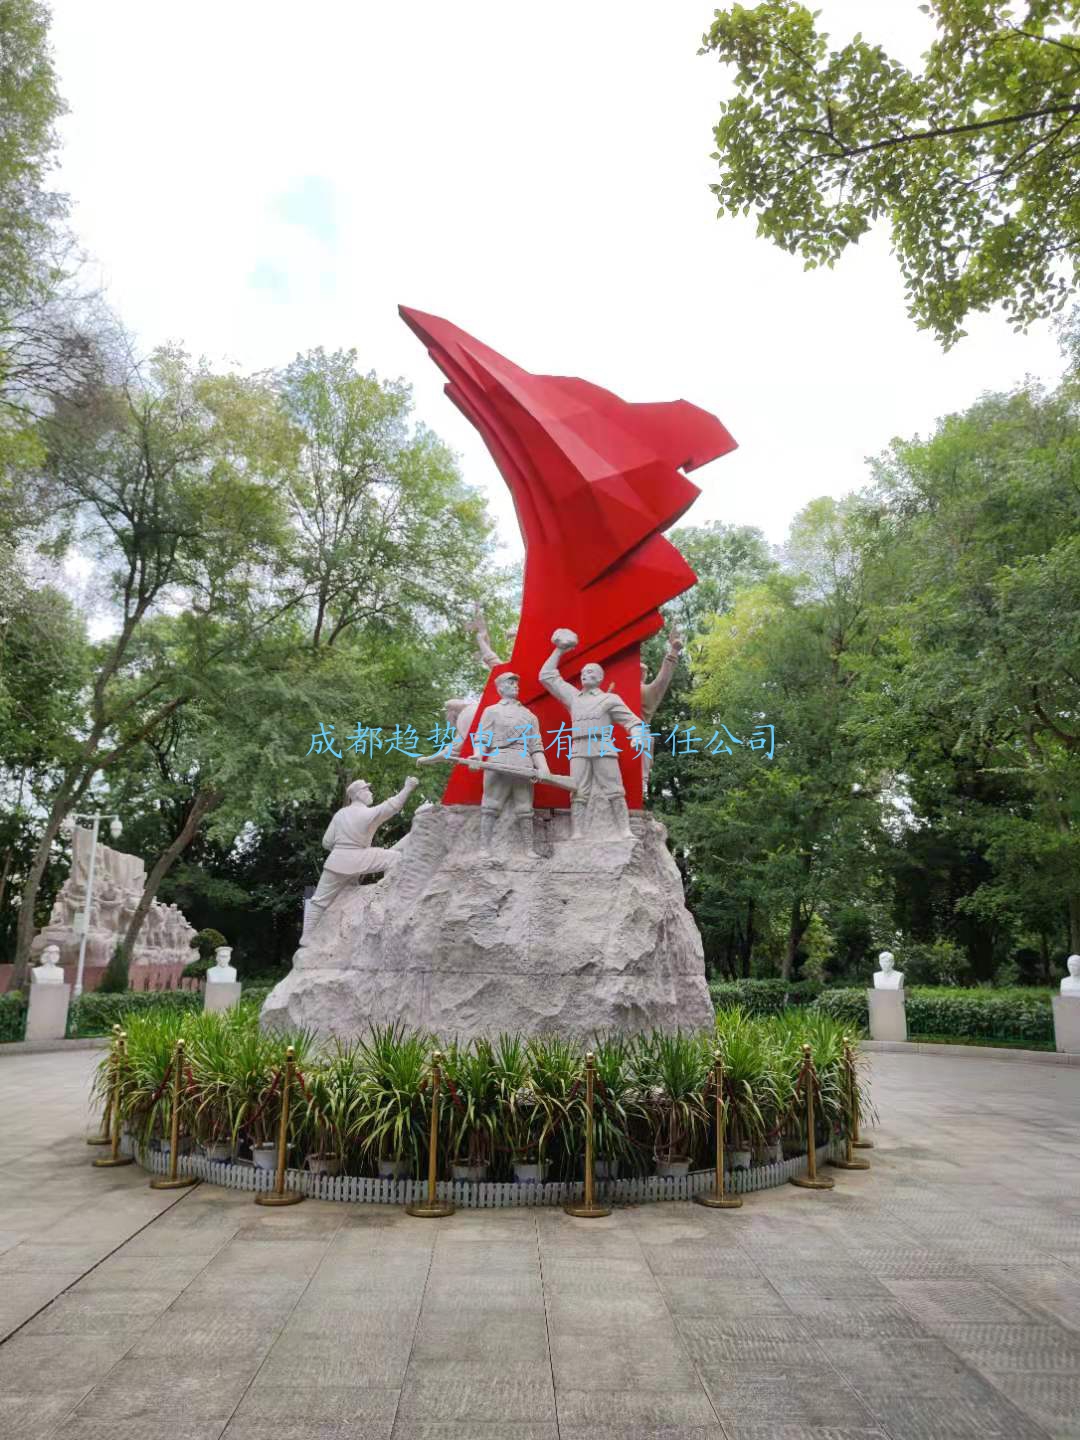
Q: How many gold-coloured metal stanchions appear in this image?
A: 10